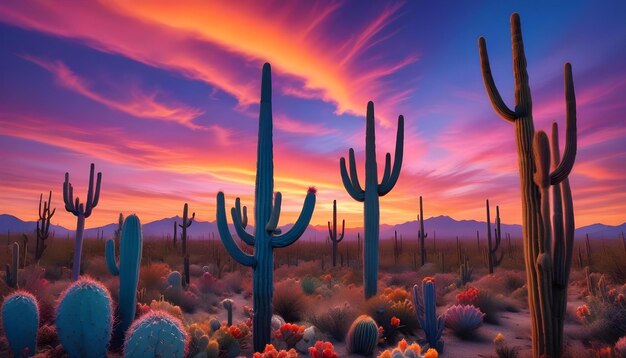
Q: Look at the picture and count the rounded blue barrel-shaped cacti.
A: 3